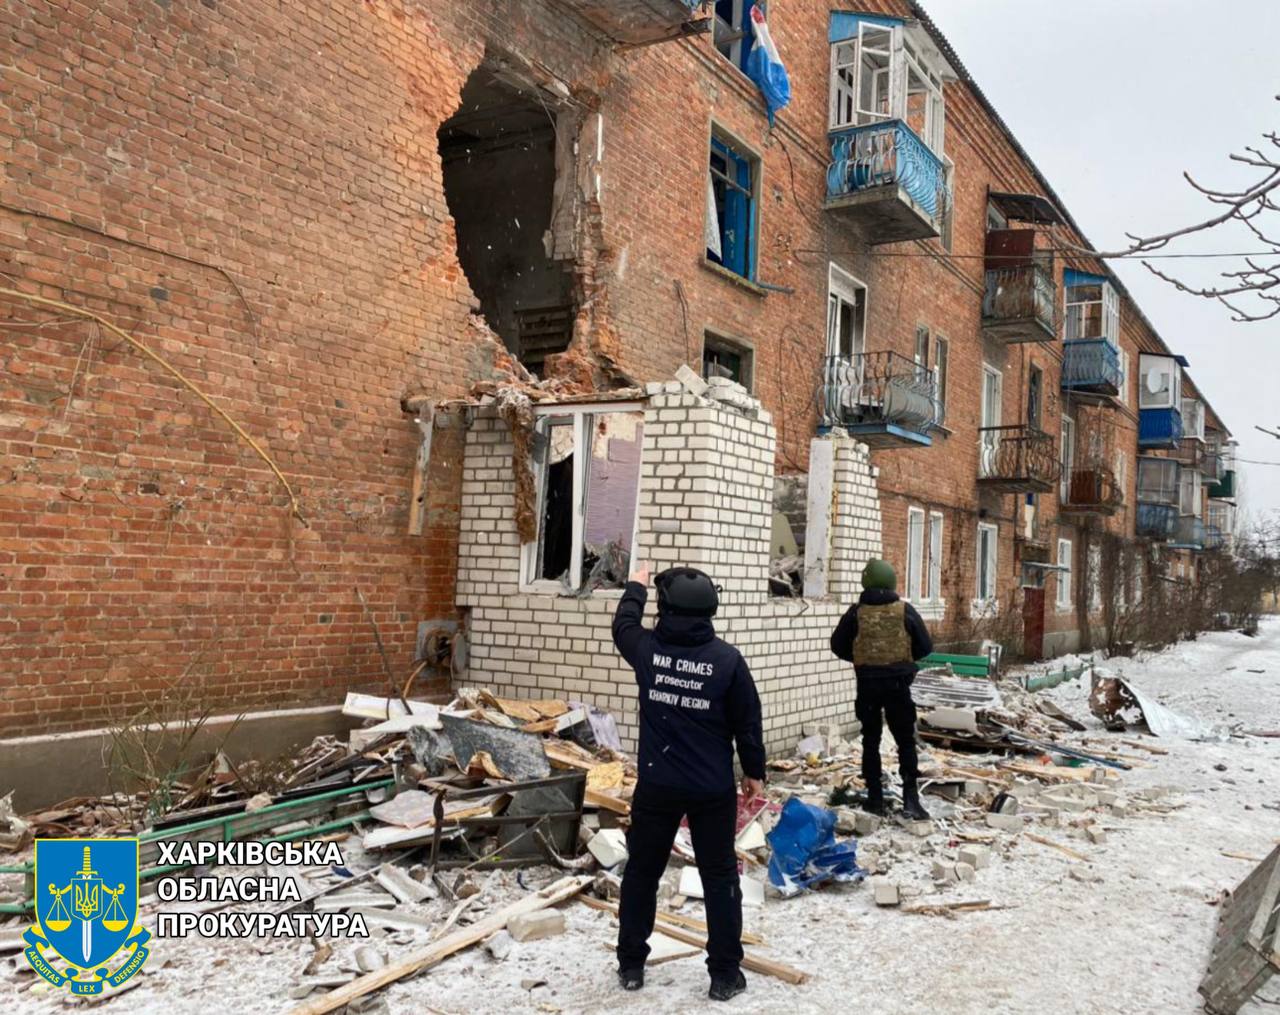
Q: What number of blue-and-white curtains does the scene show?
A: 1